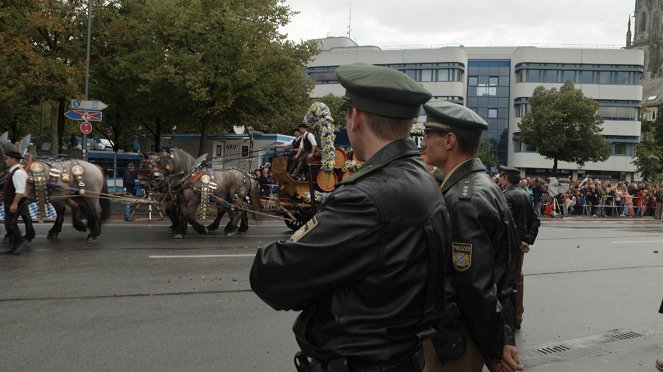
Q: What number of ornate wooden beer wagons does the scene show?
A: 1